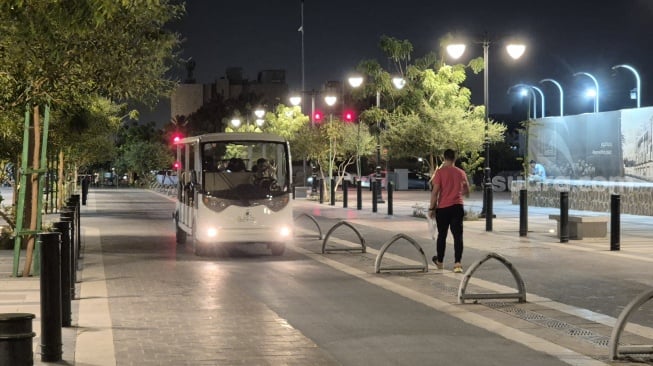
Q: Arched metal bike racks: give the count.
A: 5